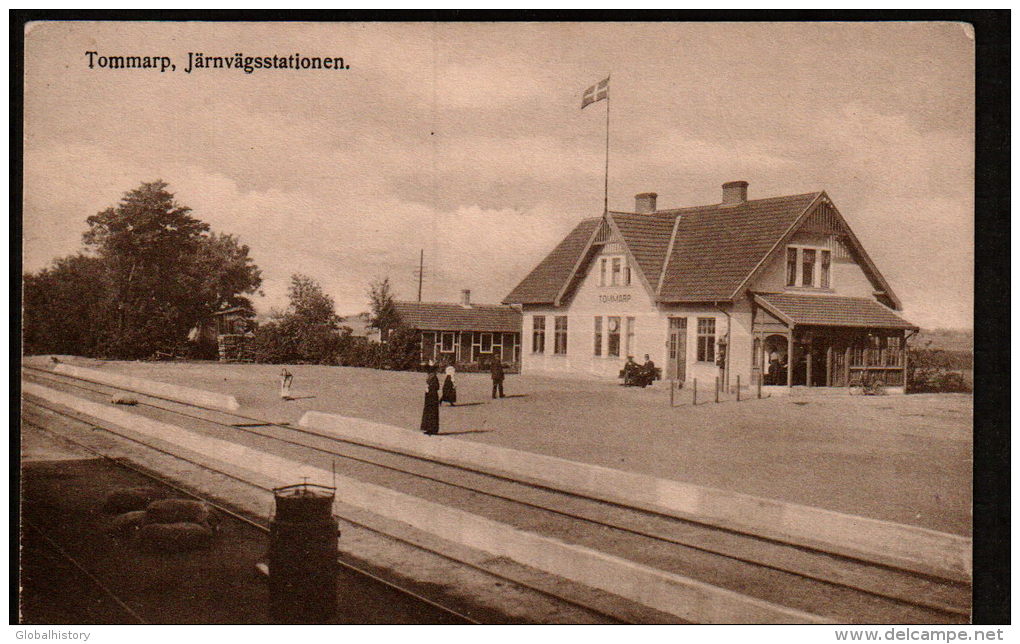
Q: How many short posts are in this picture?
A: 5